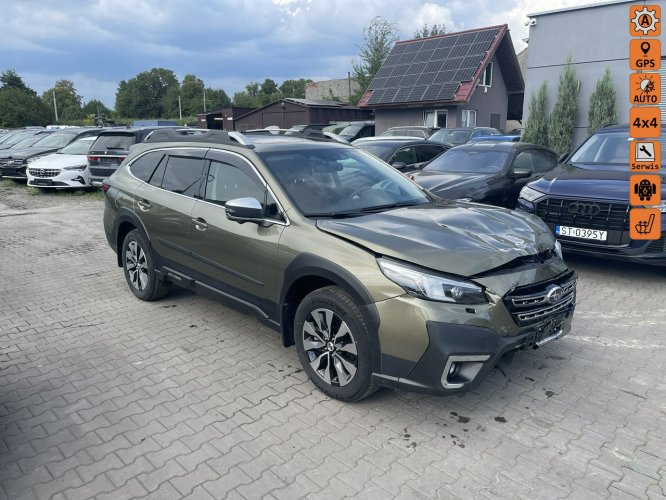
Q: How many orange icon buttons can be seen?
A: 7